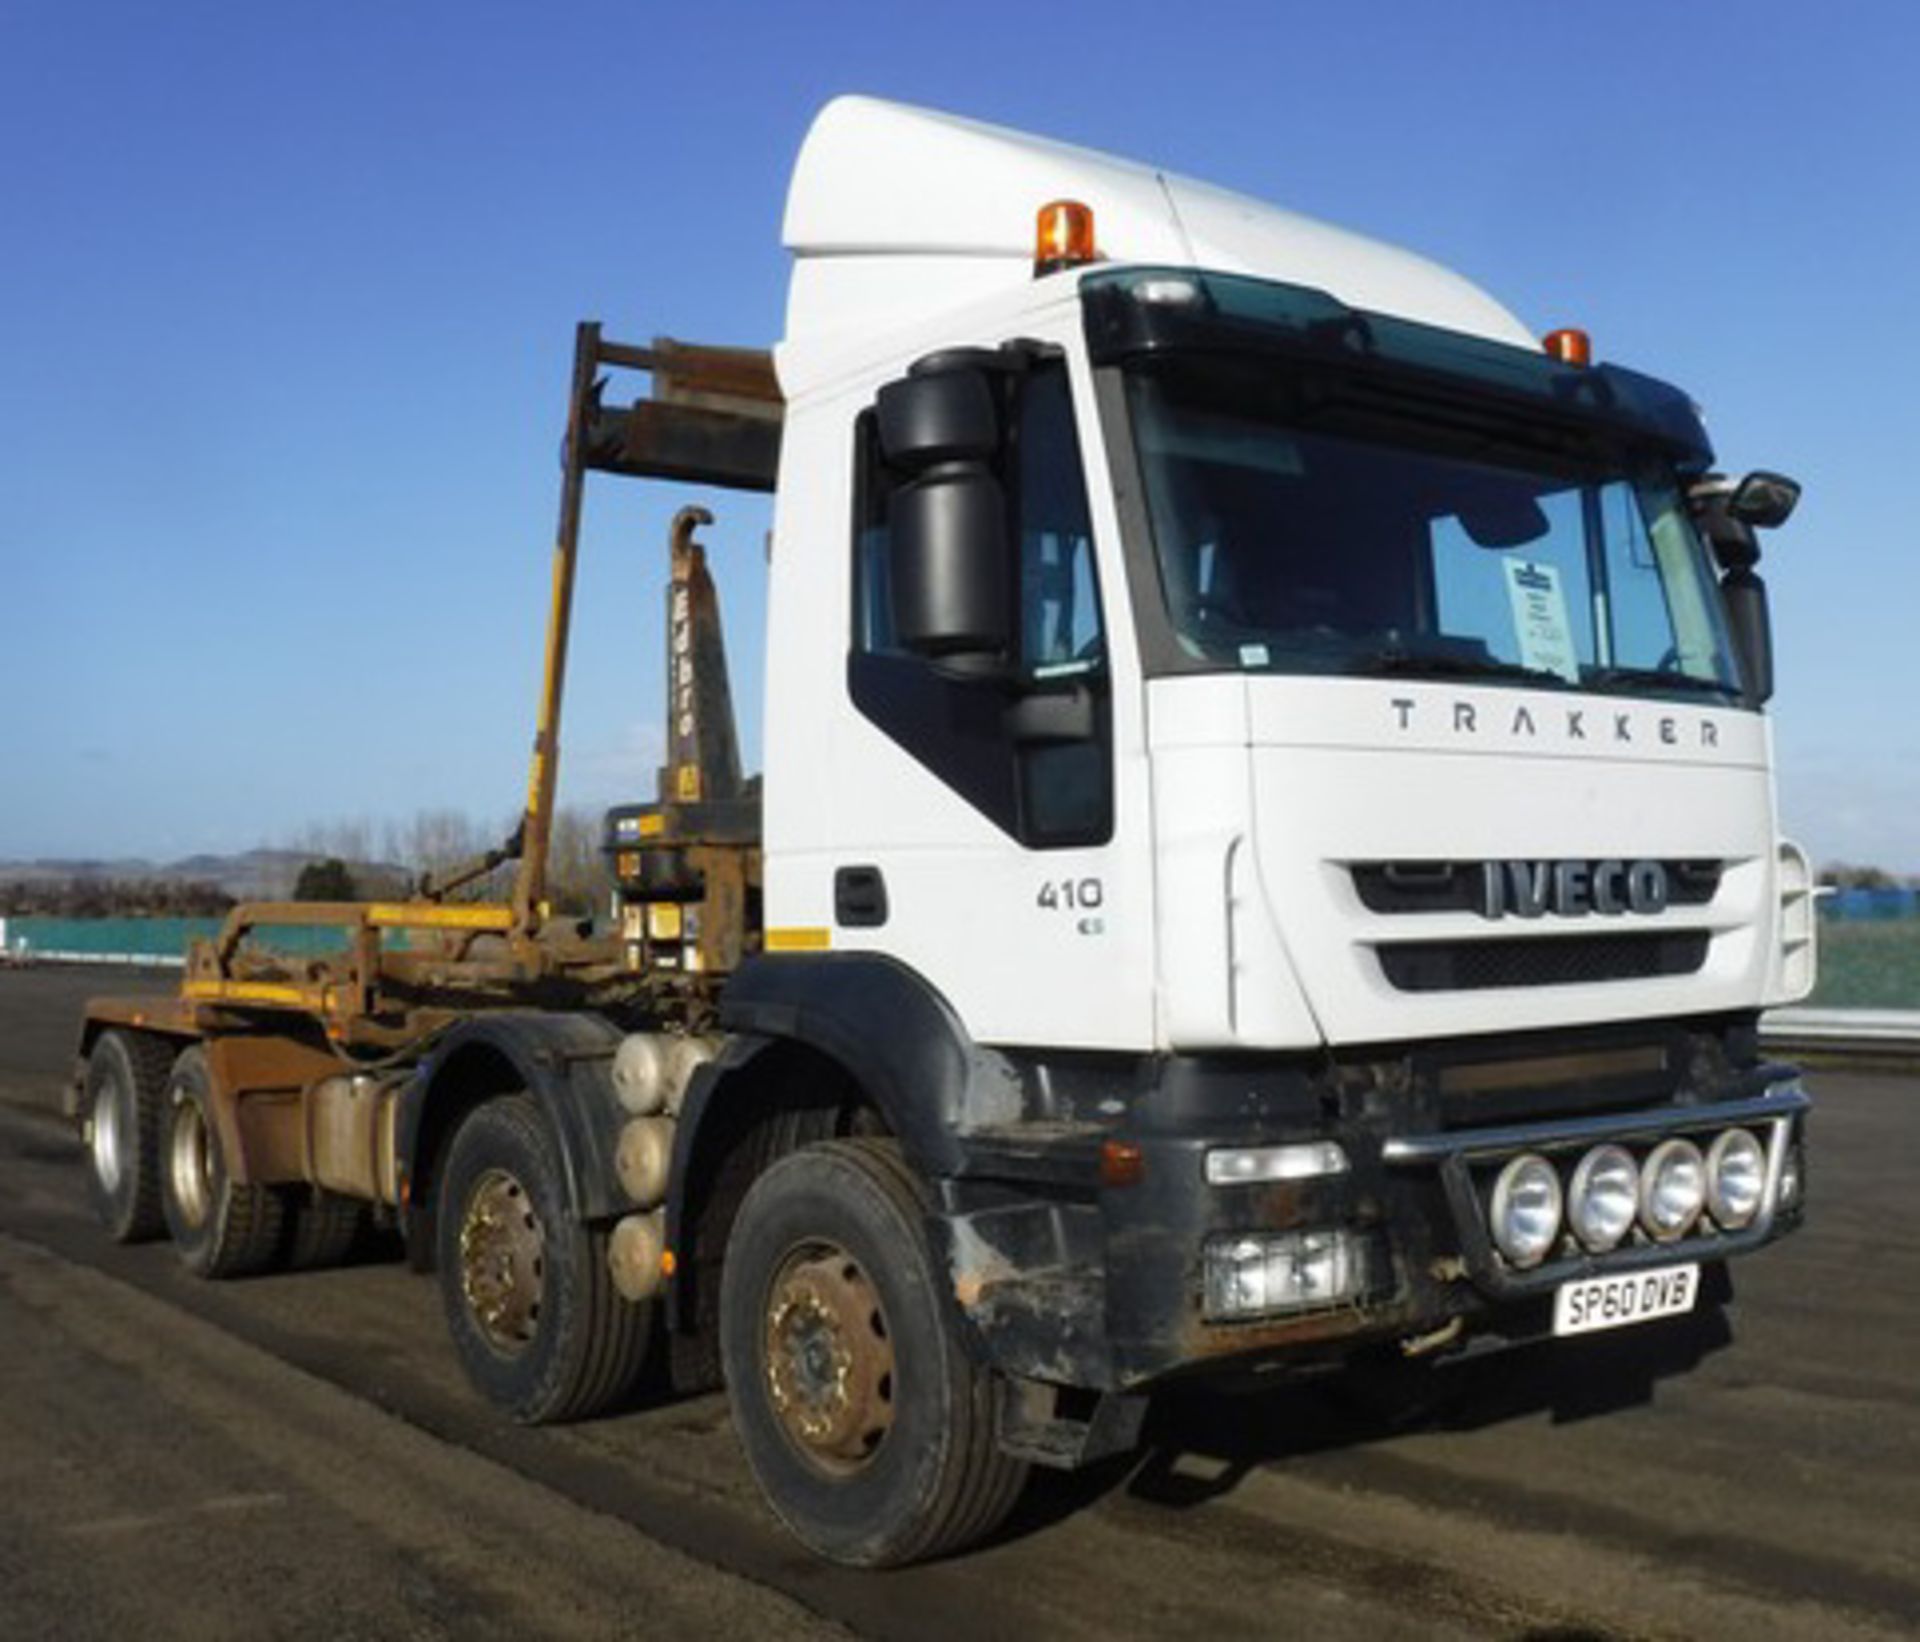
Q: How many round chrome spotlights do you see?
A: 4